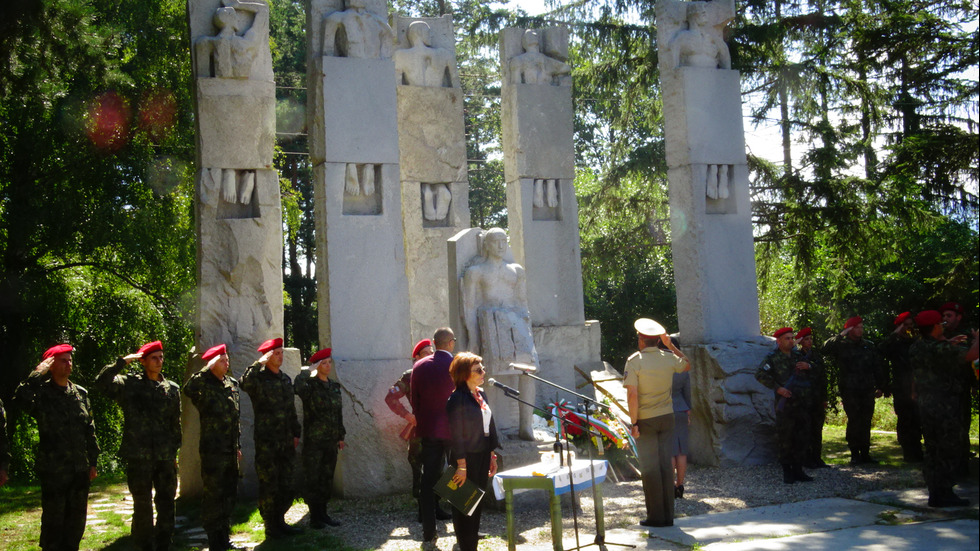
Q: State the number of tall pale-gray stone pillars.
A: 5